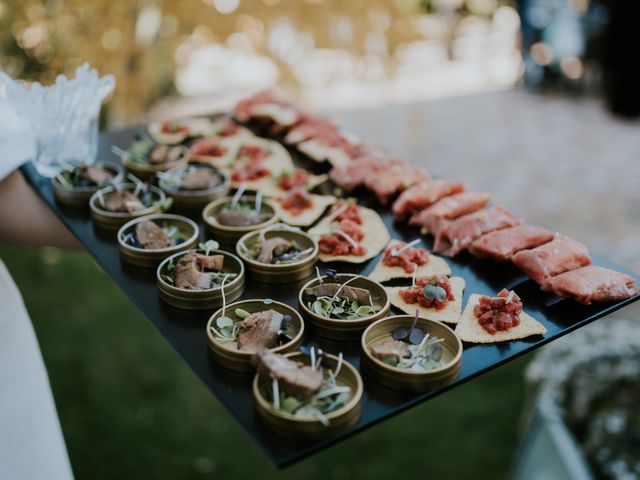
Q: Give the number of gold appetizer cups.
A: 12